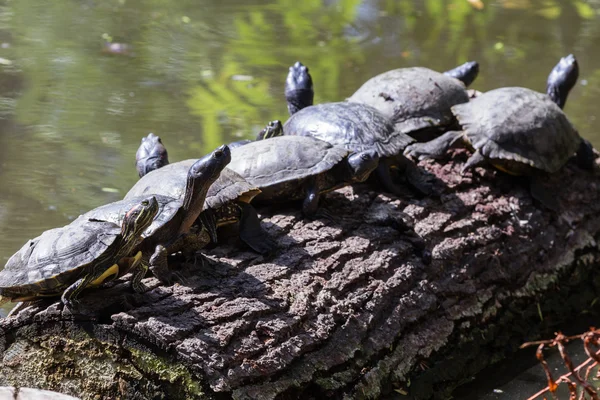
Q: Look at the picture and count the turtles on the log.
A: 8